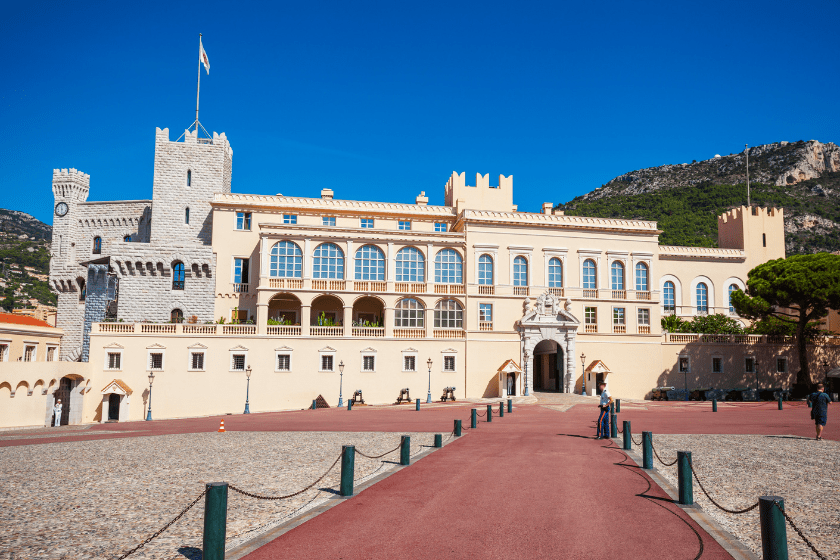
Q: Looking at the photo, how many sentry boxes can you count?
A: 3